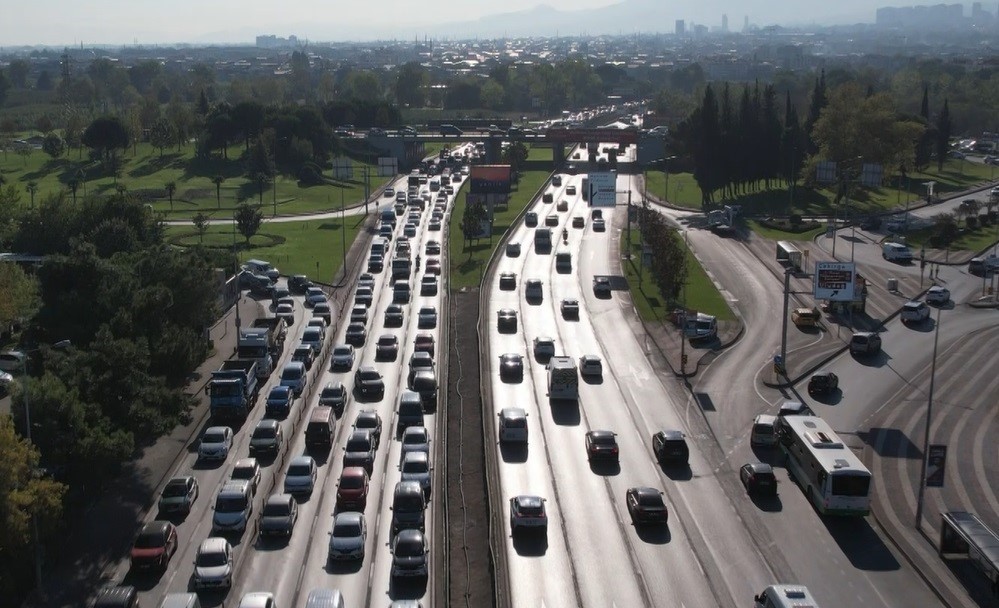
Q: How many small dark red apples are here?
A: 0